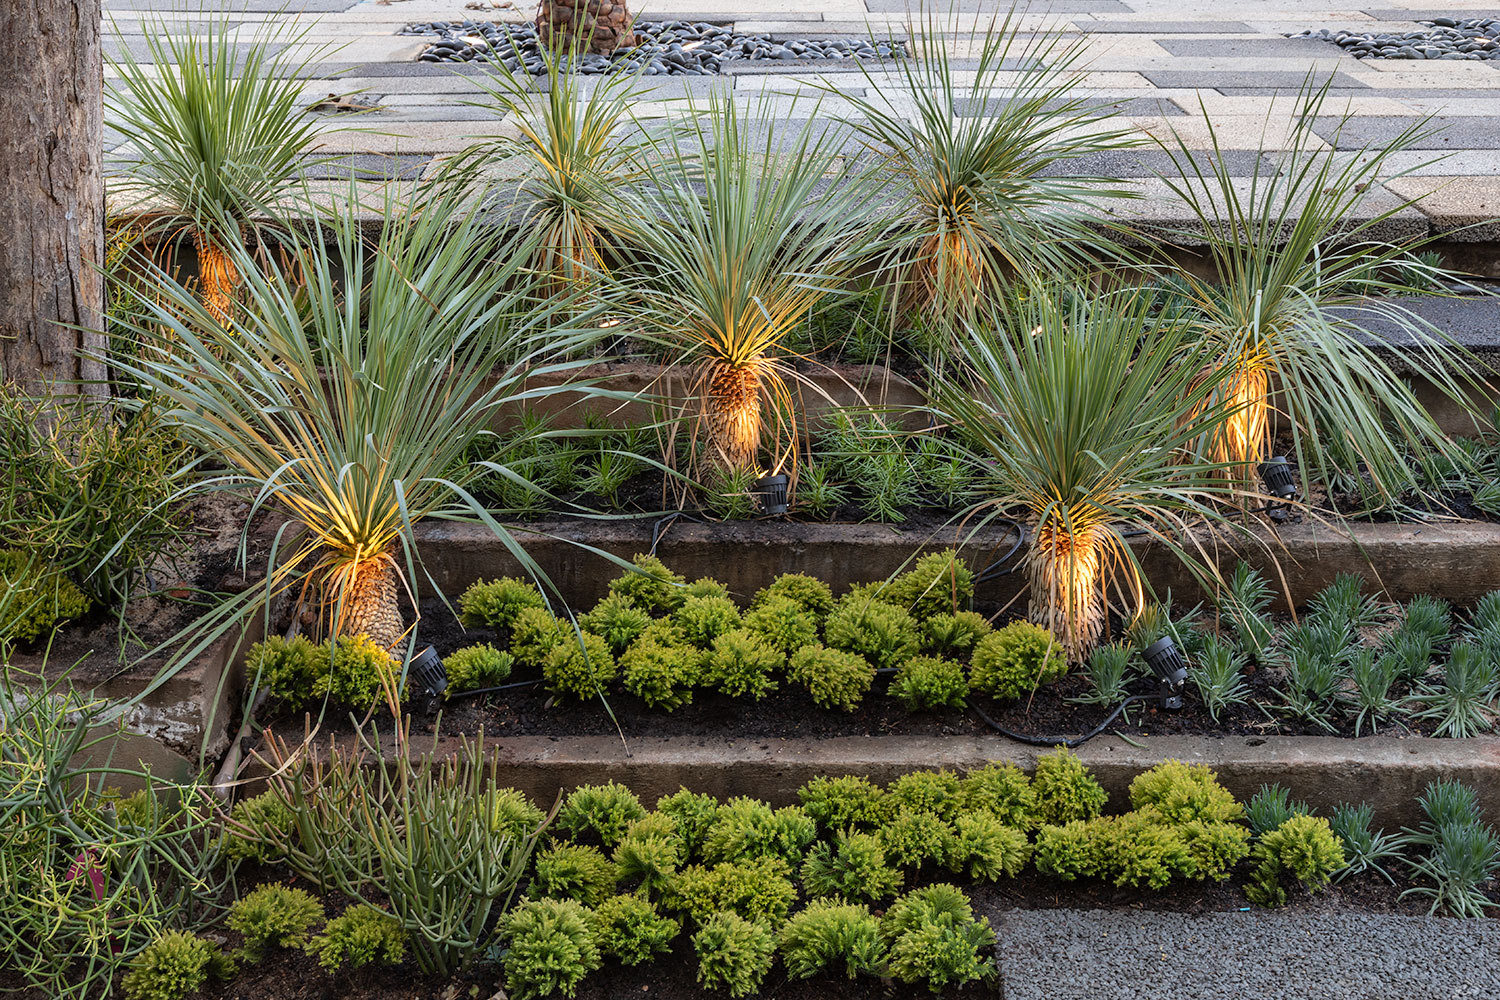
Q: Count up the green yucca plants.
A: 7